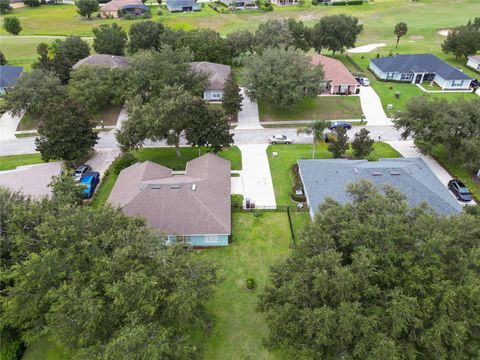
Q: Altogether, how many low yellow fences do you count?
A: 0